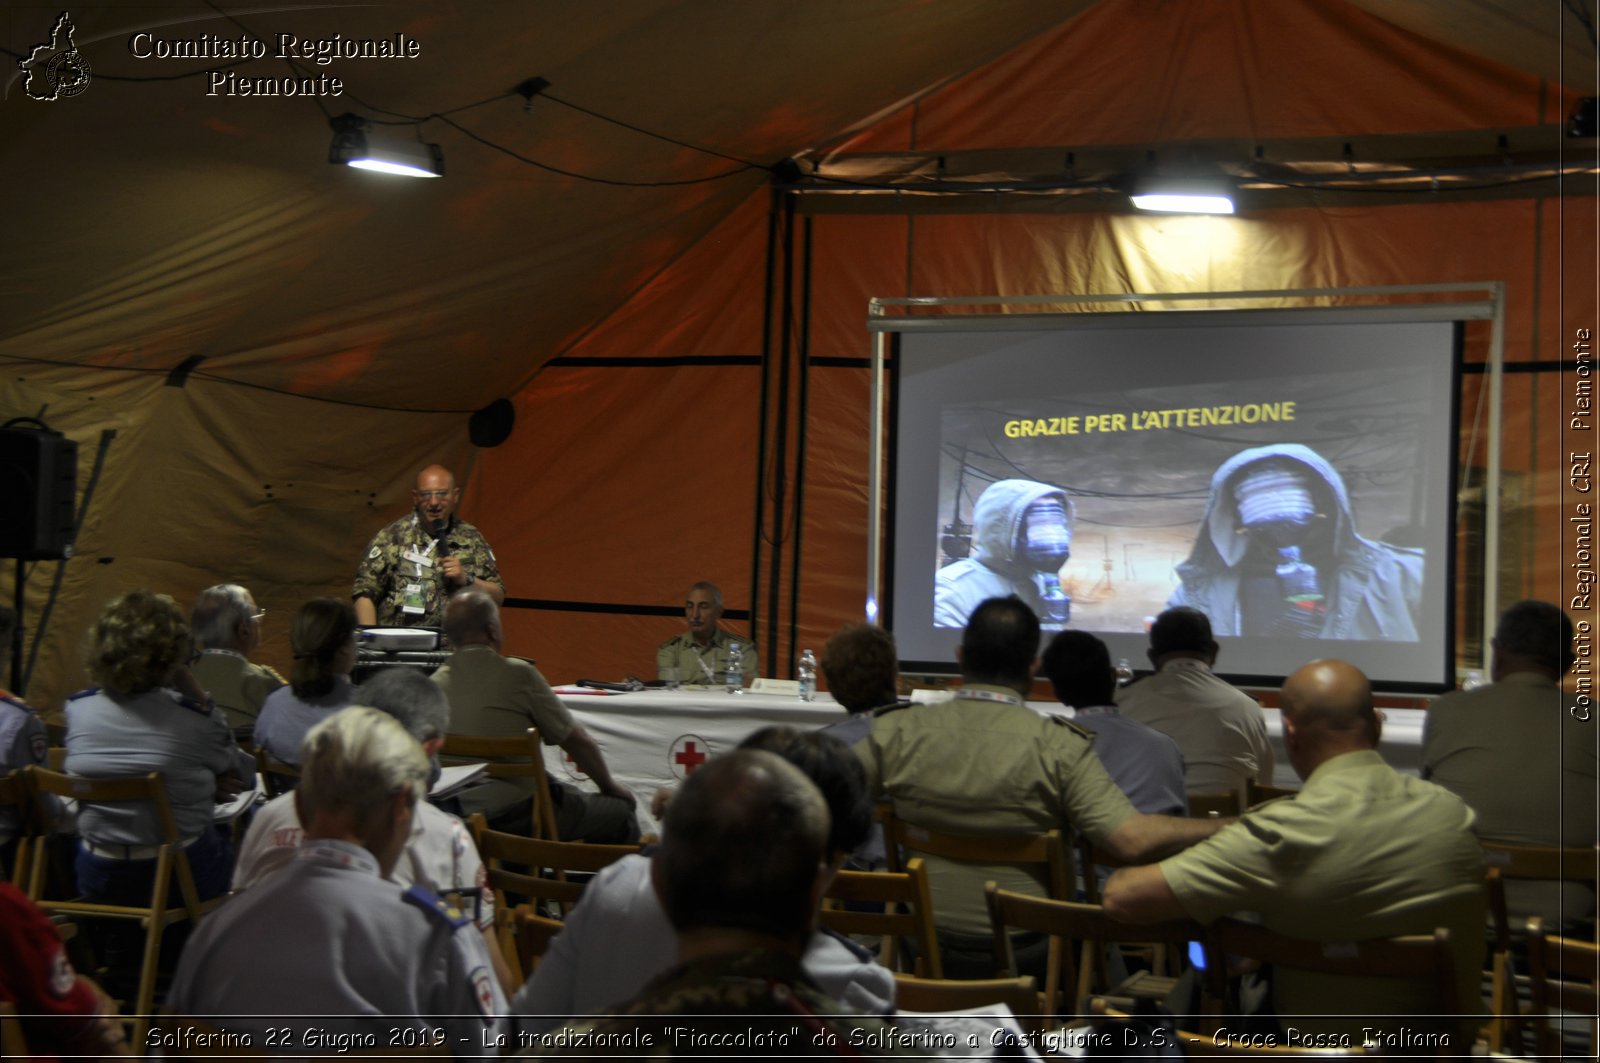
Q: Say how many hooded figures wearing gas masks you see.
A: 2